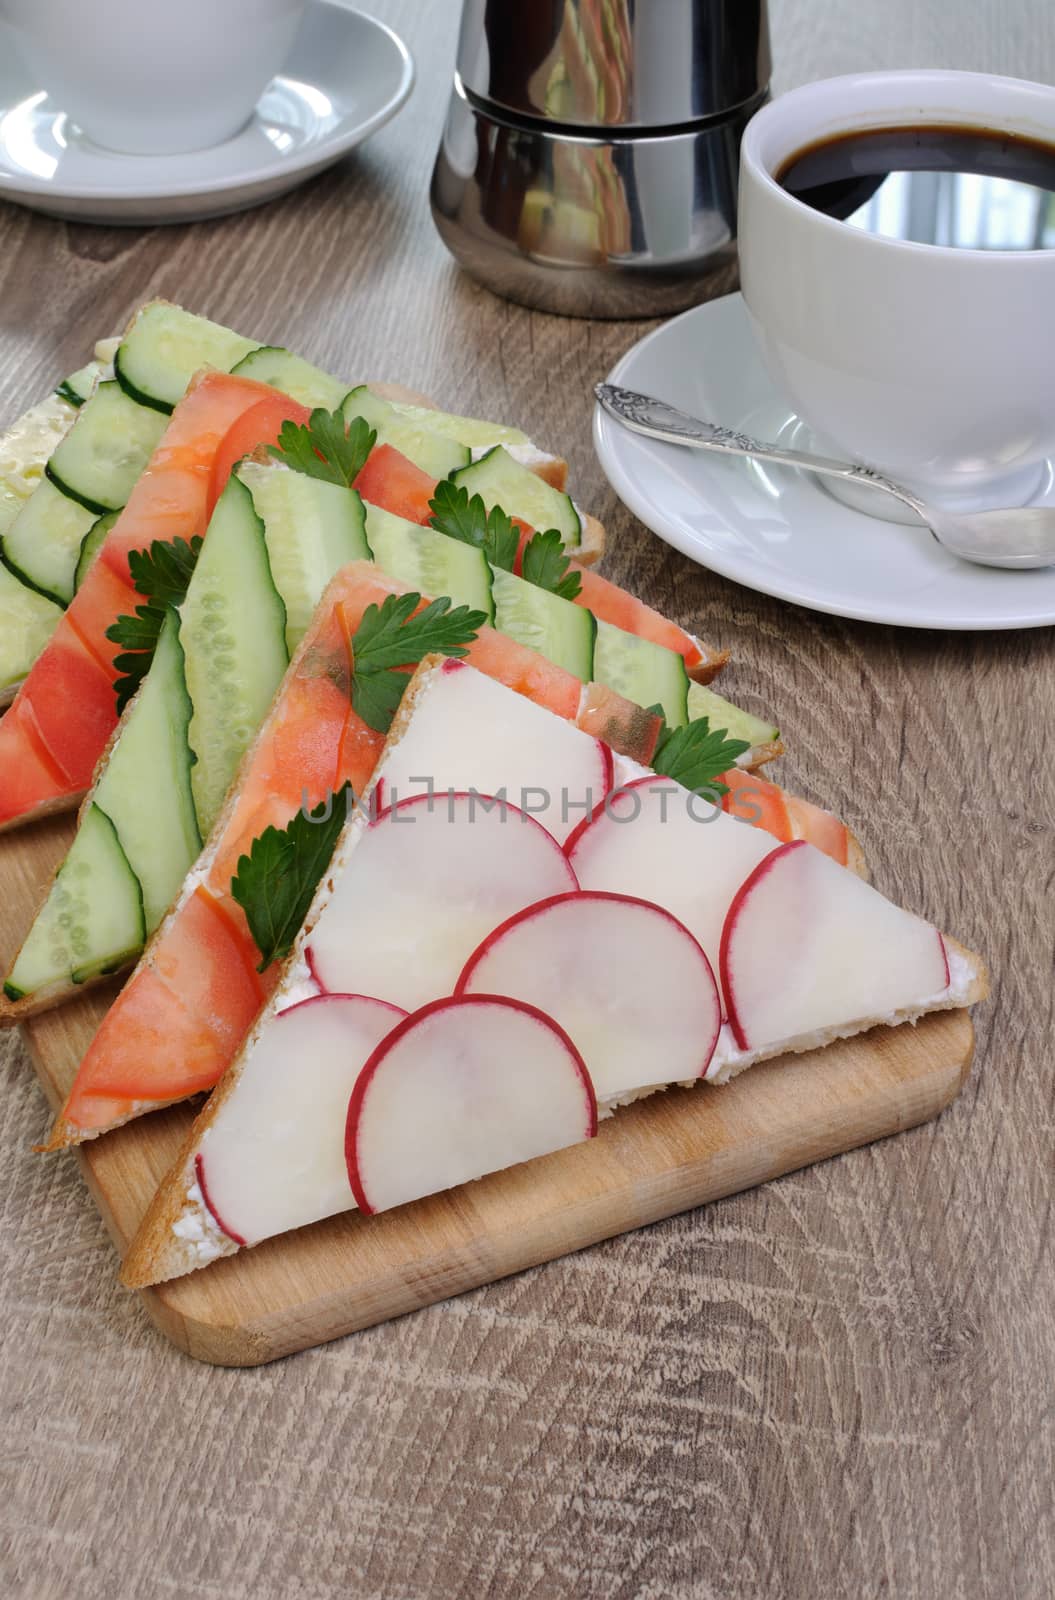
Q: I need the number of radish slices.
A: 7